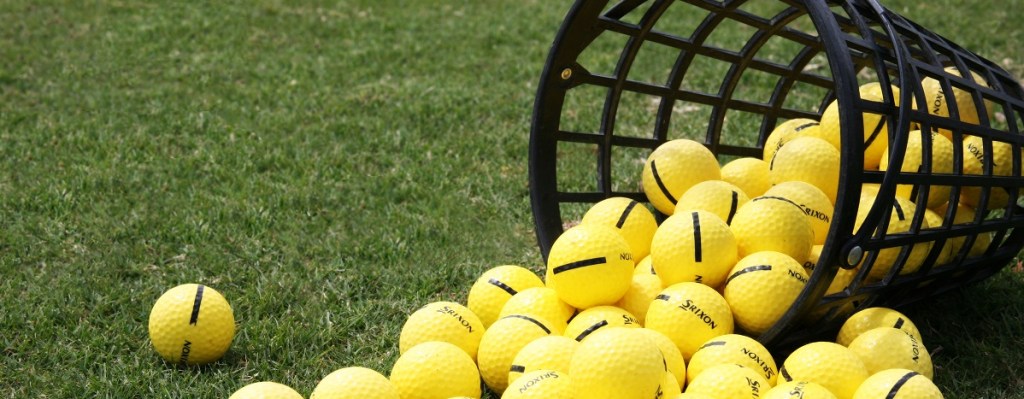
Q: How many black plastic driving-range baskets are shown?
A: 1